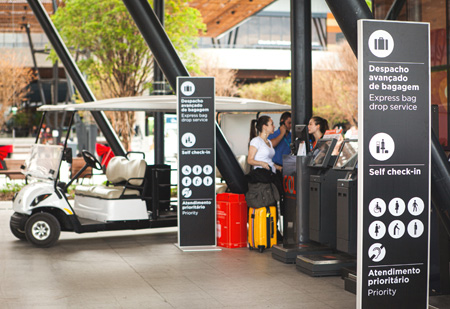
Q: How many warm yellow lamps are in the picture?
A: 0